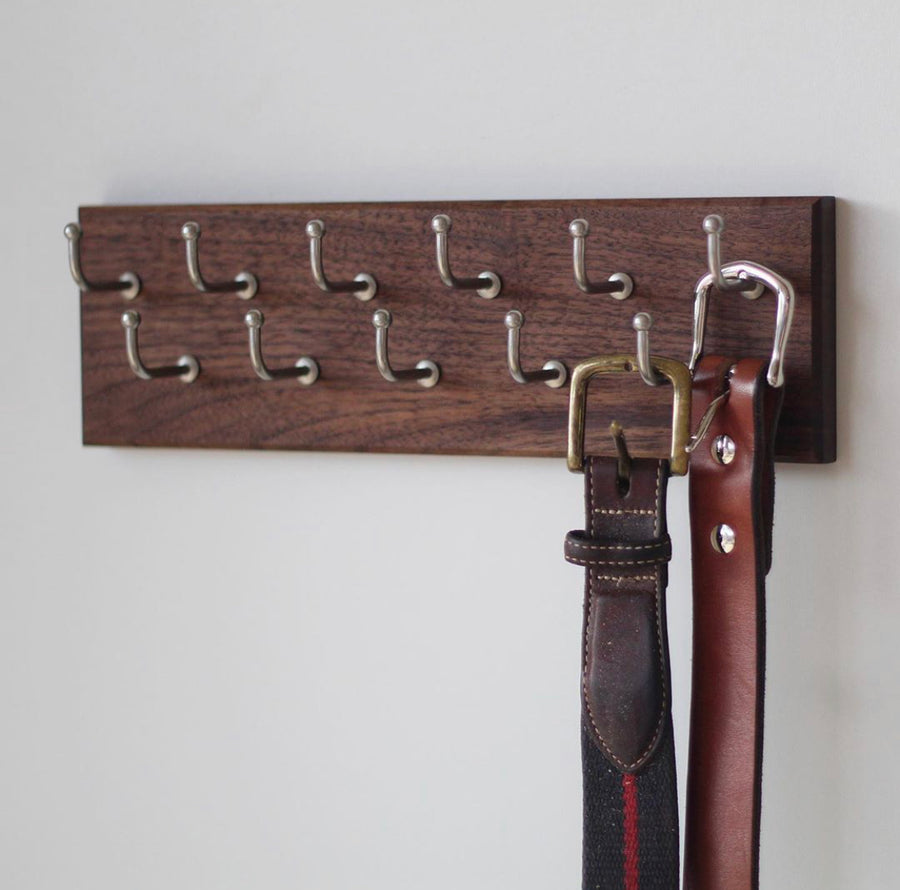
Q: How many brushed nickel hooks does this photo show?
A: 11